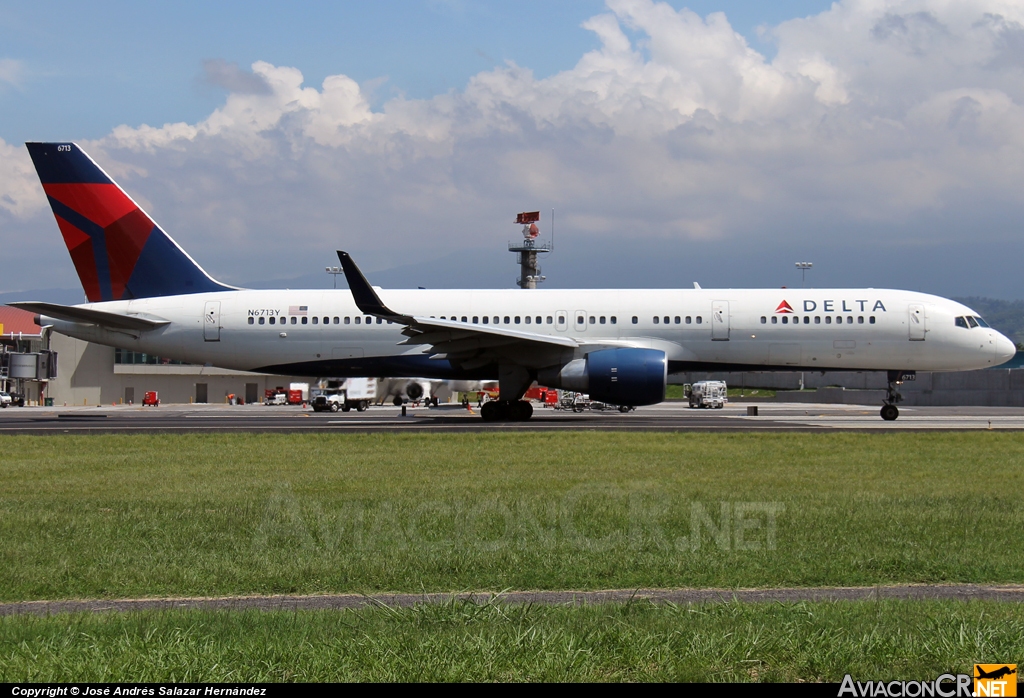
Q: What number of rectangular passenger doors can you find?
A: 3